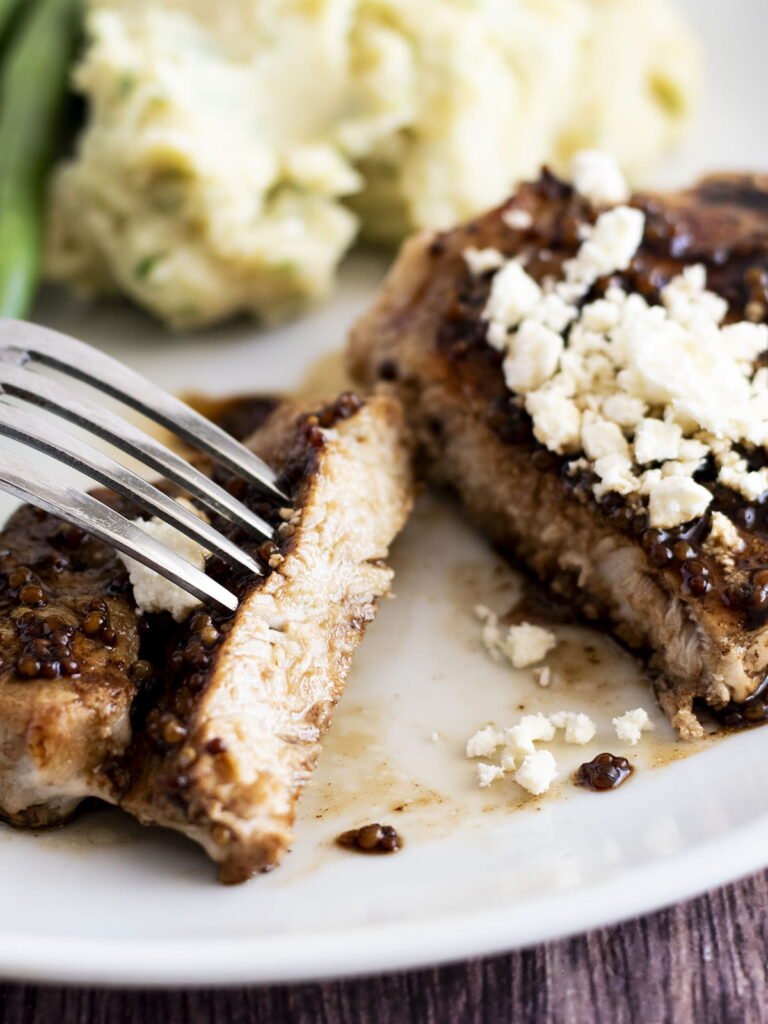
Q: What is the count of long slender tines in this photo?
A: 4